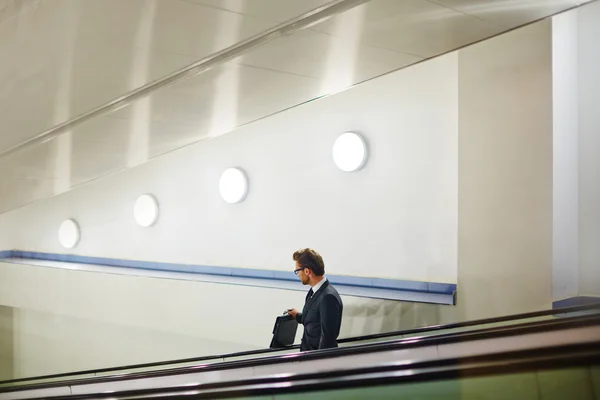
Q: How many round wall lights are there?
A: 4